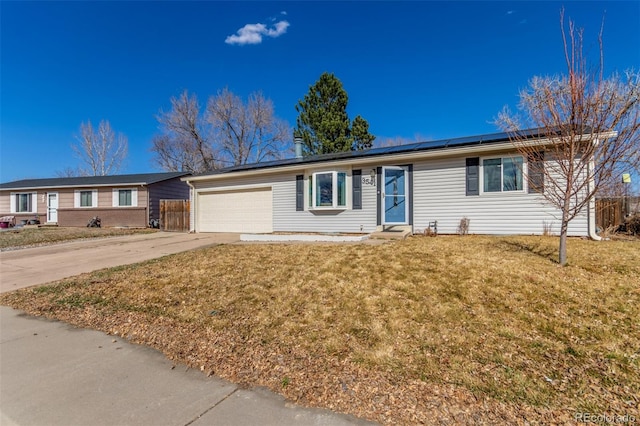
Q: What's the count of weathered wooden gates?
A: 1